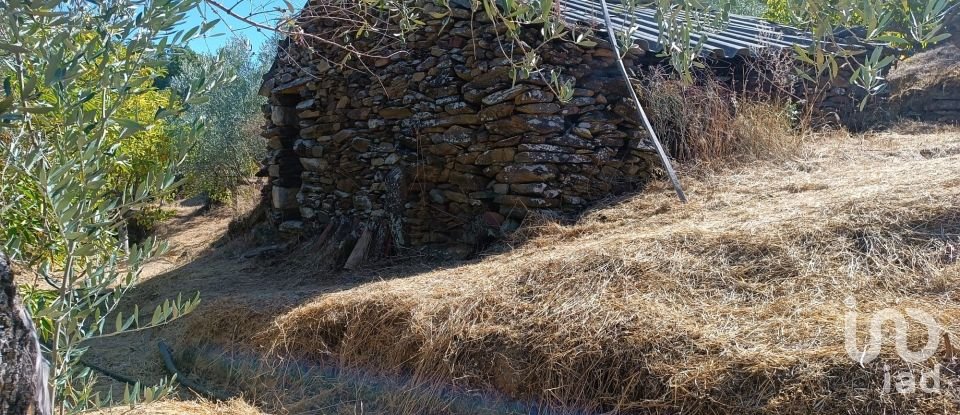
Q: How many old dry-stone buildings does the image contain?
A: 1